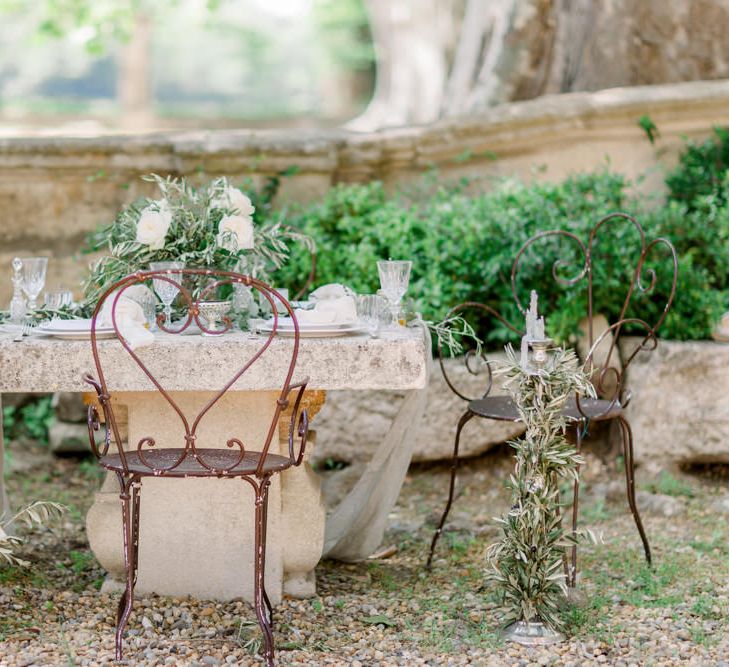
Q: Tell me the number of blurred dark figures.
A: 0